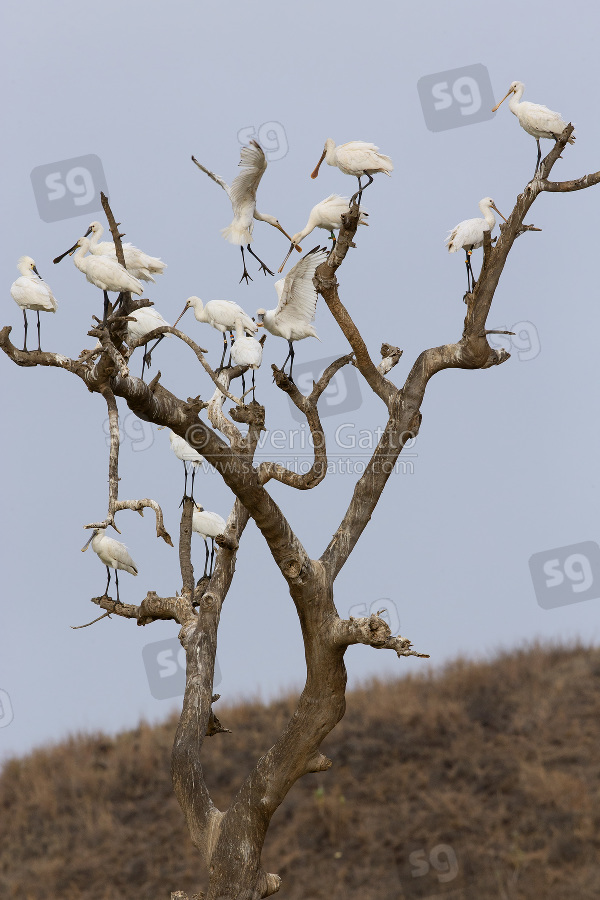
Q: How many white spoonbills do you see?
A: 15